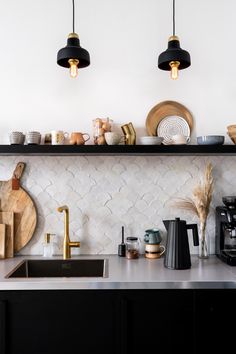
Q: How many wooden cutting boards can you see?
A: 3